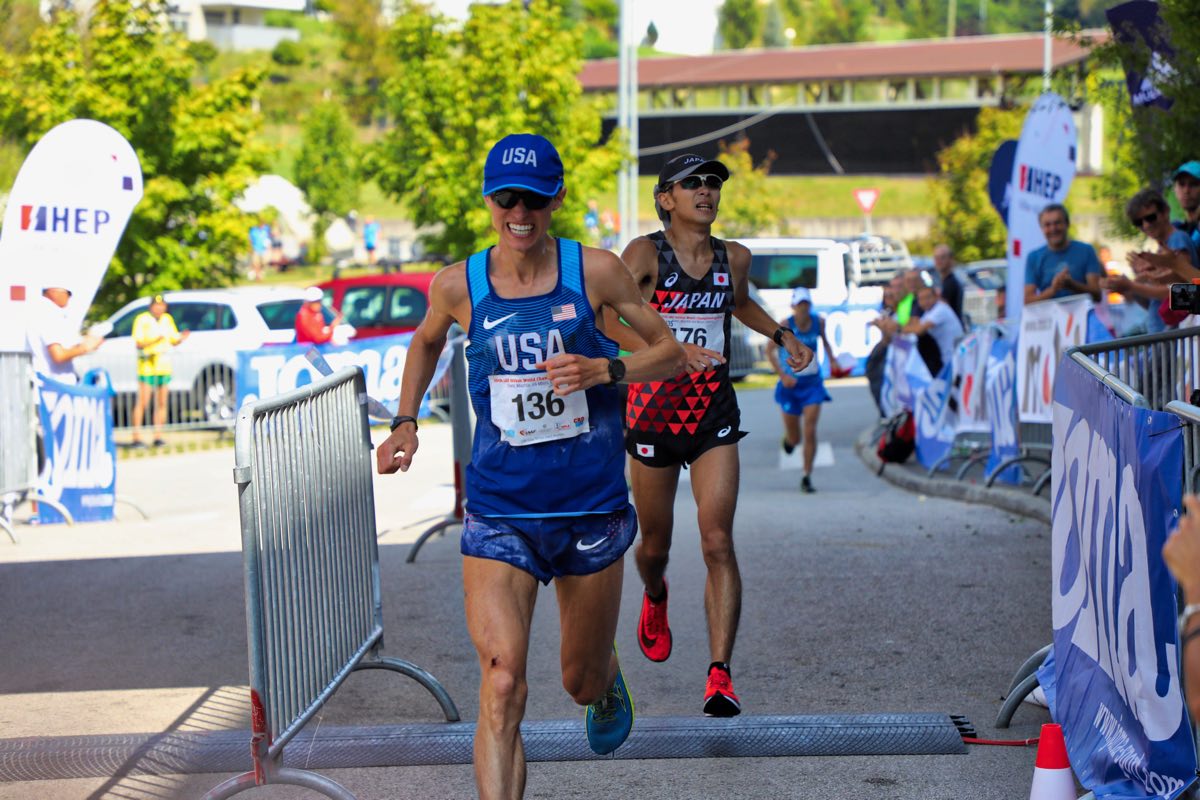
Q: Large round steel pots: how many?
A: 0